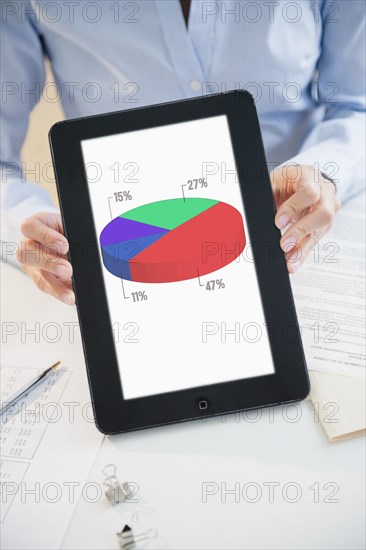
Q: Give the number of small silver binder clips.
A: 2